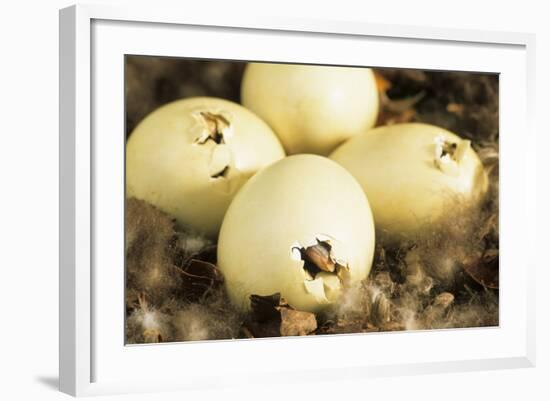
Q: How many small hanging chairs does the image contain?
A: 0